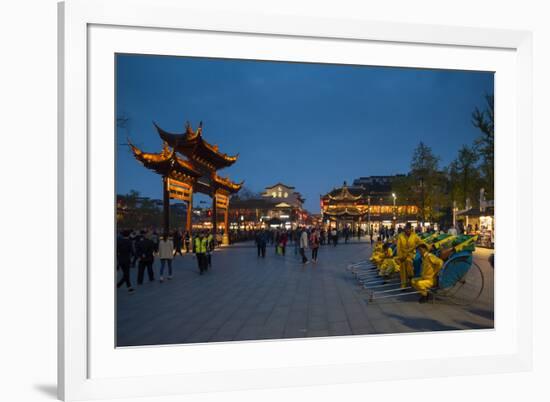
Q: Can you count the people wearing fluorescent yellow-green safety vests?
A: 2